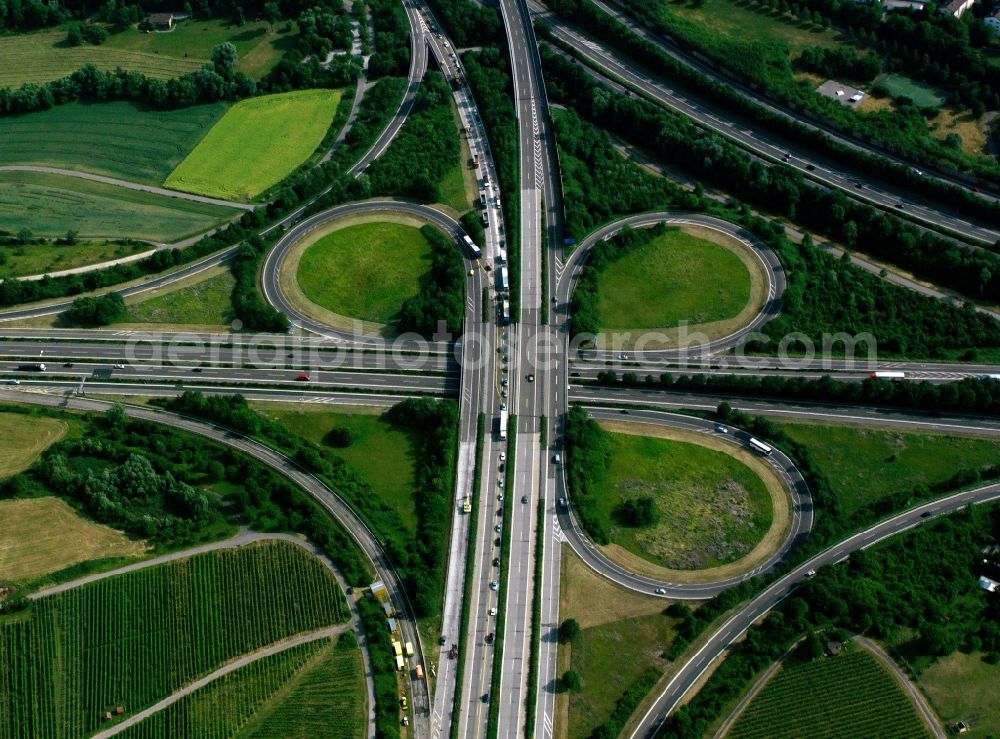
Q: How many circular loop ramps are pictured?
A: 3